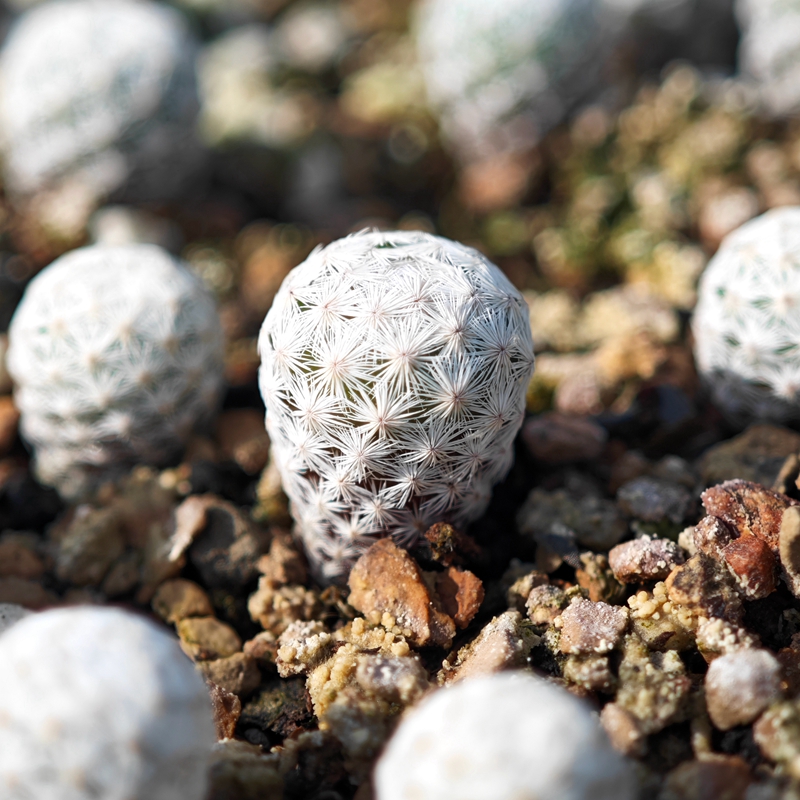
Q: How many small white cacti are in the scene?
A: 8